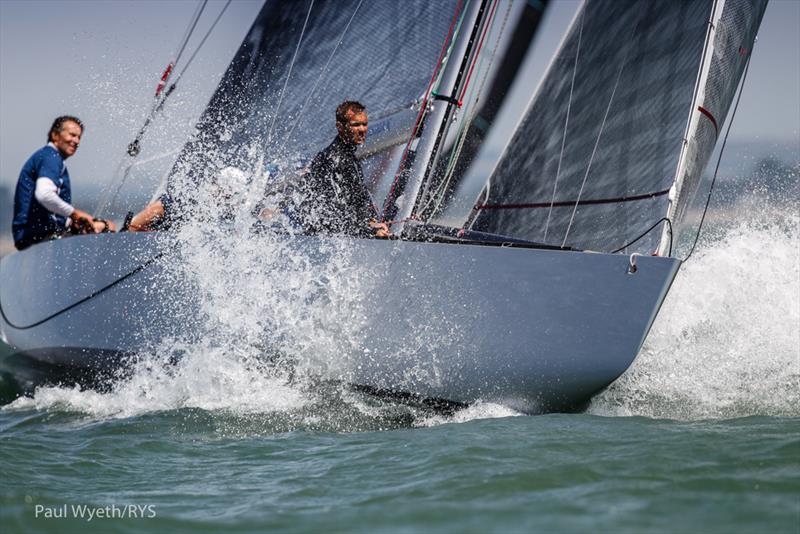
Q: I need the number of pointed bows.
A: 1